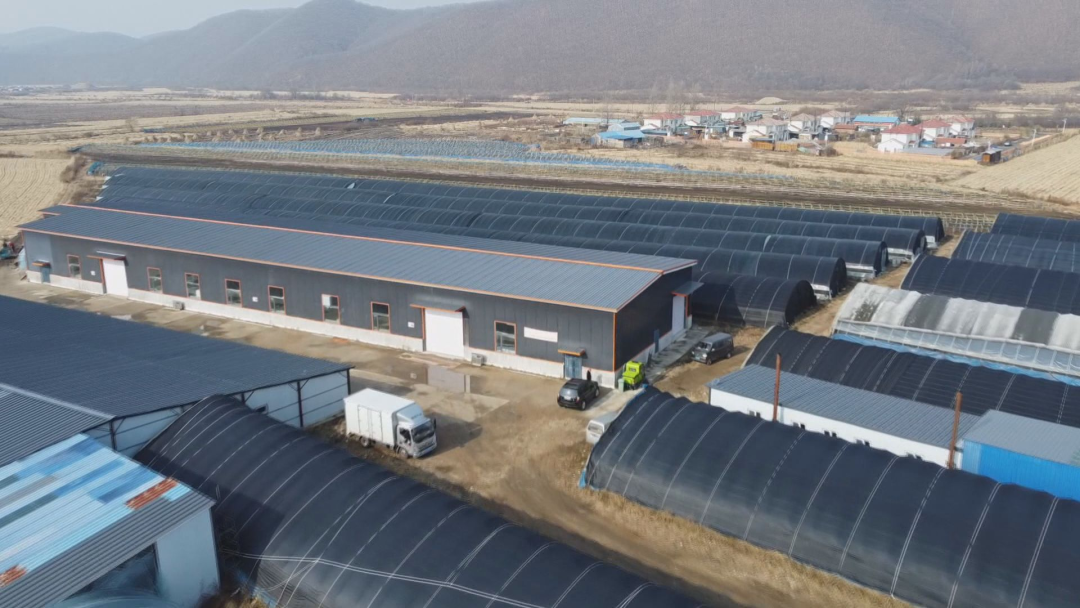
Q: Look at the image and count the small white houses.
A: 9